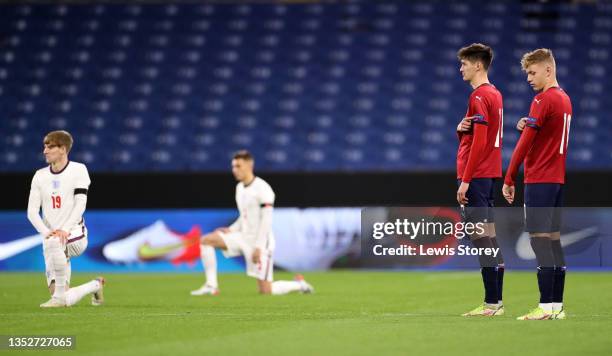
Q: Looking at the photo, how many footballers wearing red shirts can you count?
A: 2